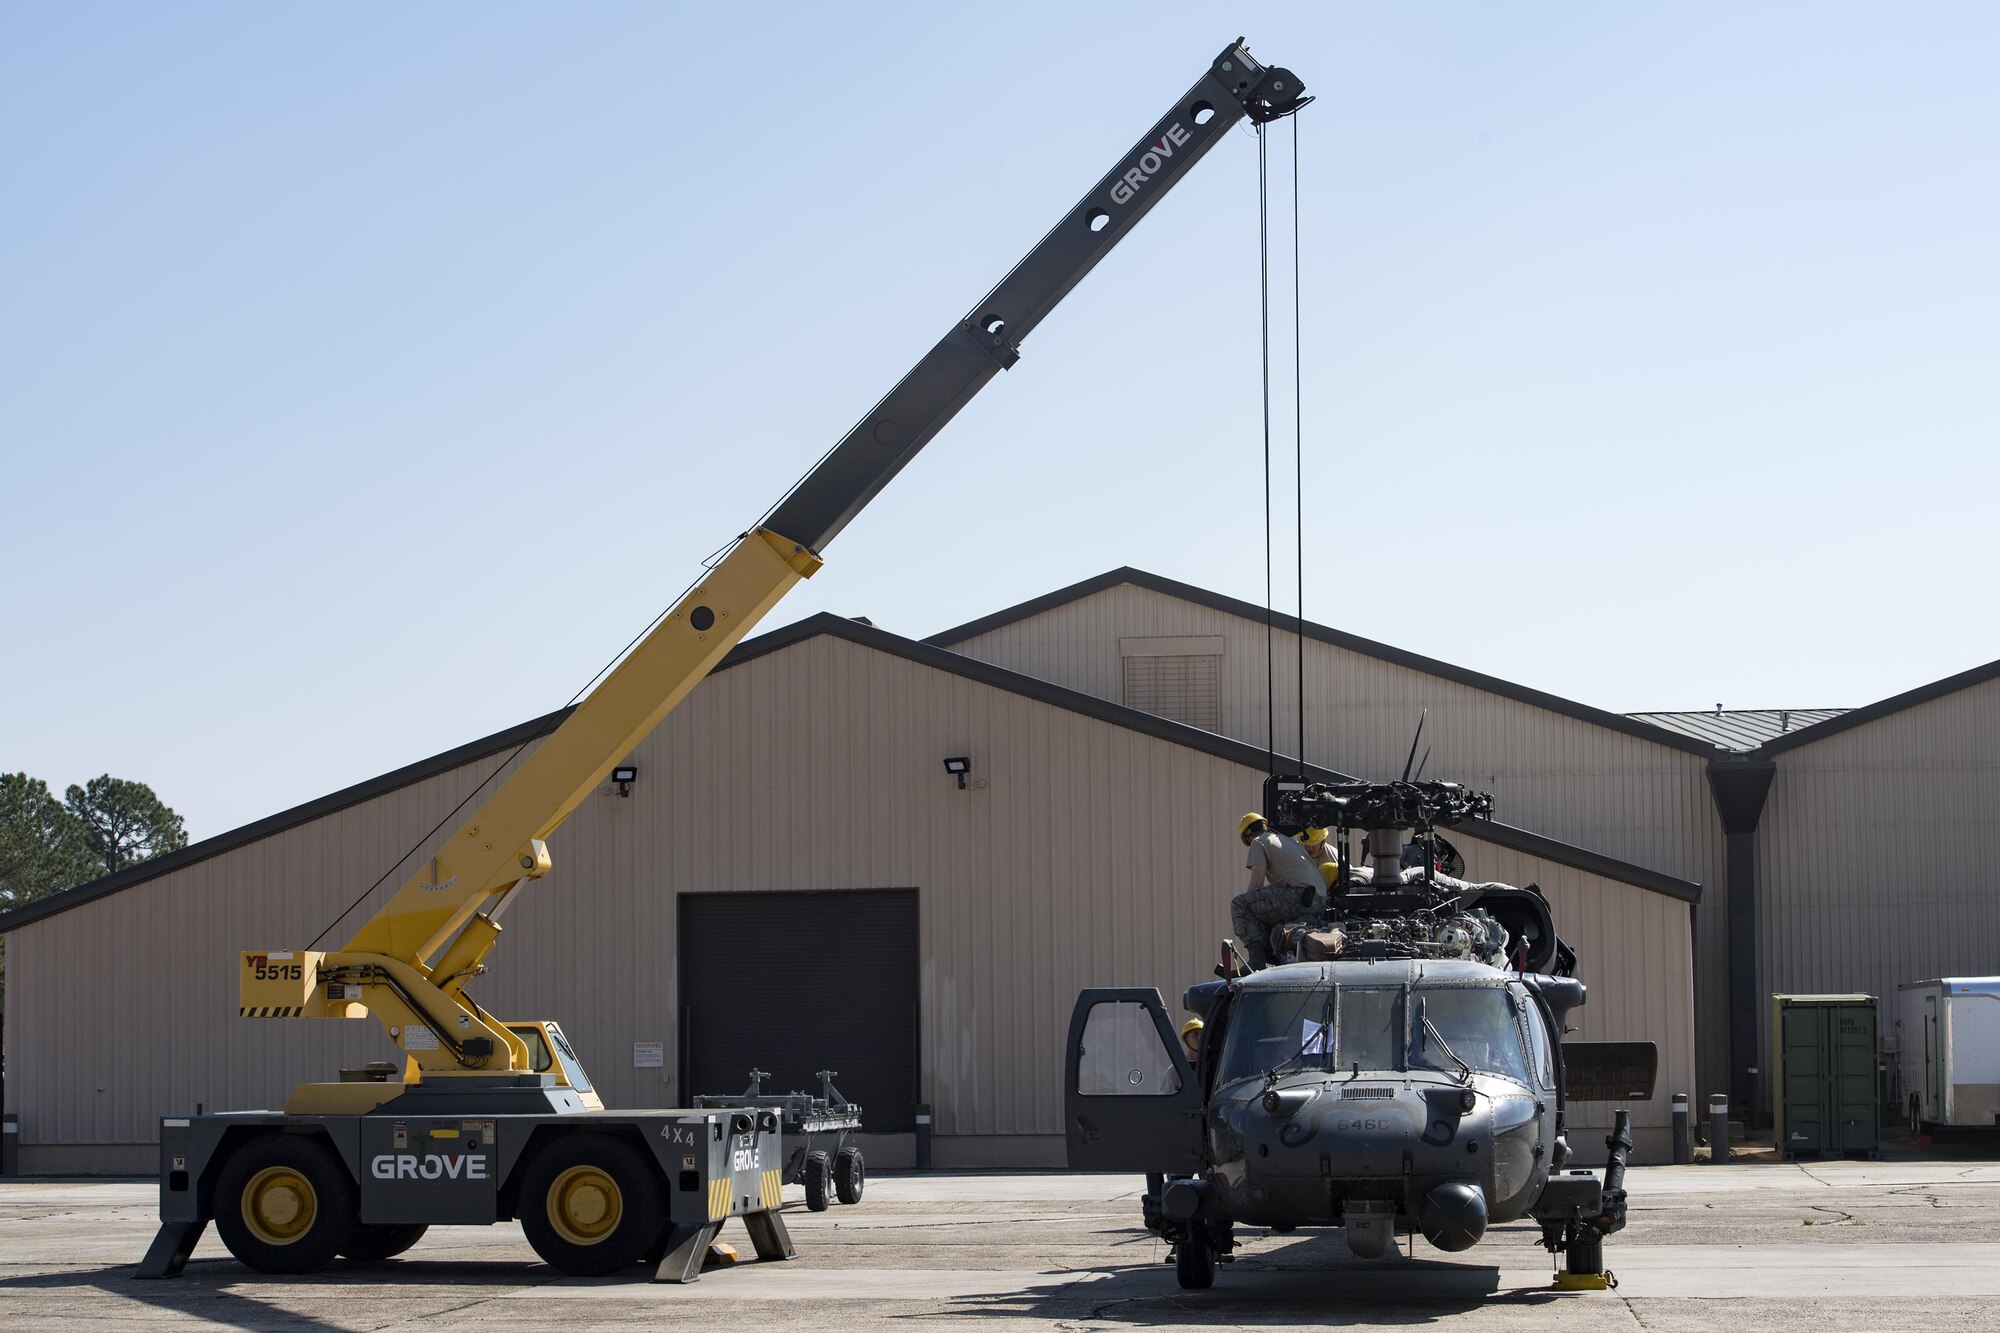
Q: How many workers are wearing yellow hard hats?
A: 4